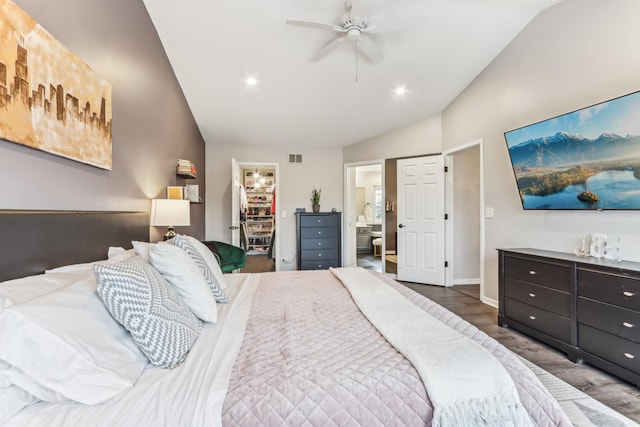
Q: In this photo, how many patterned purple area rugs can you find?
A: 0